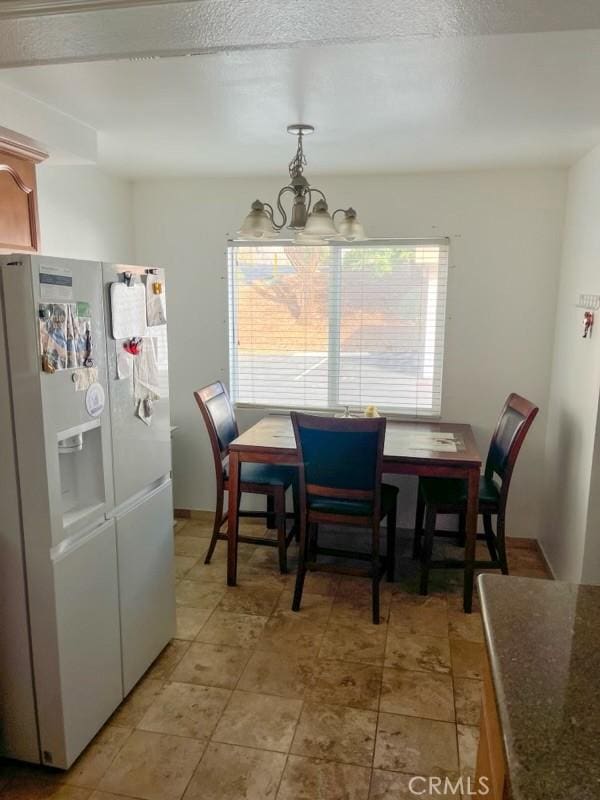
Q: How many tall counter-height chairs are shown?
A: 3